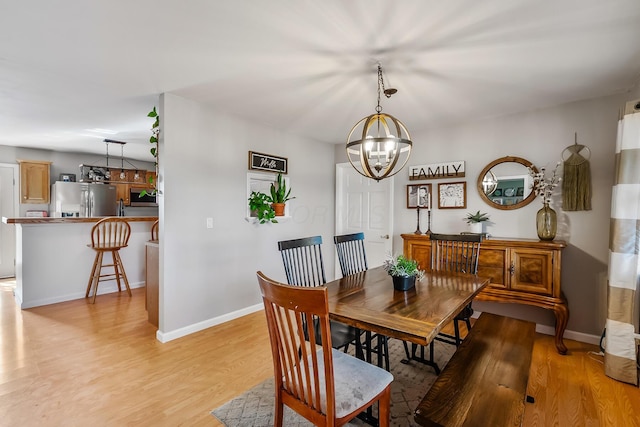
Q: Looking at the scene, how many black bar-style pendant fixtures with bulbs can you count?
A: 1